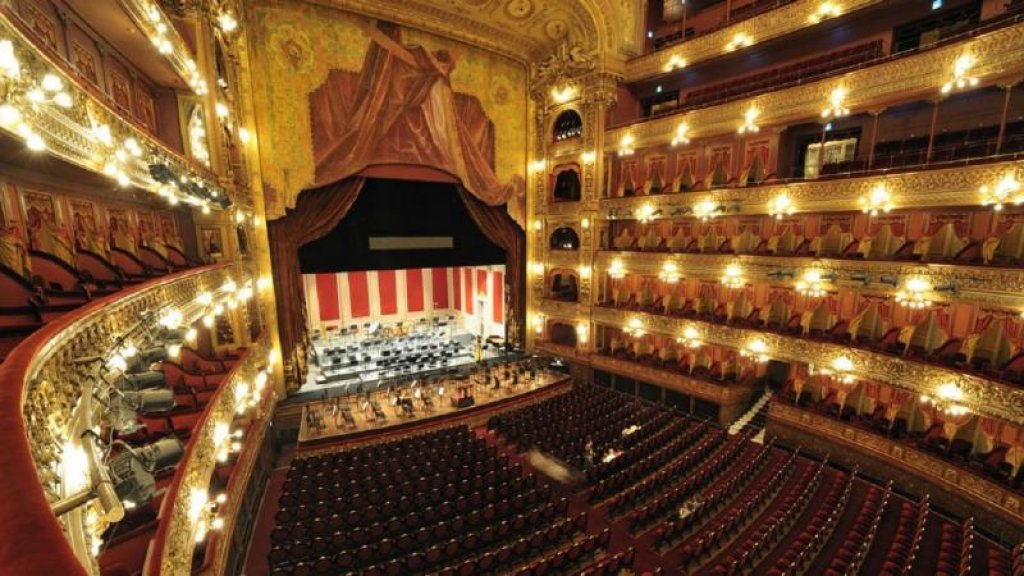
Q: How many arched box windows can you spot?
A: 5